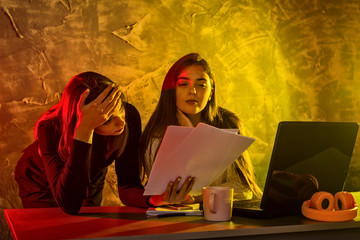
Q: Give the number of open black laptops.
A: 1